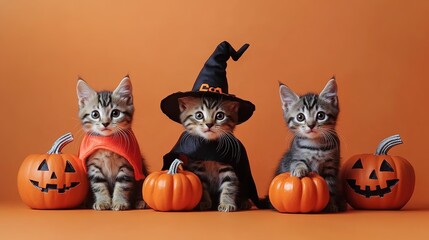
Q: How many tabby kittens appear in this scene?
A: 3